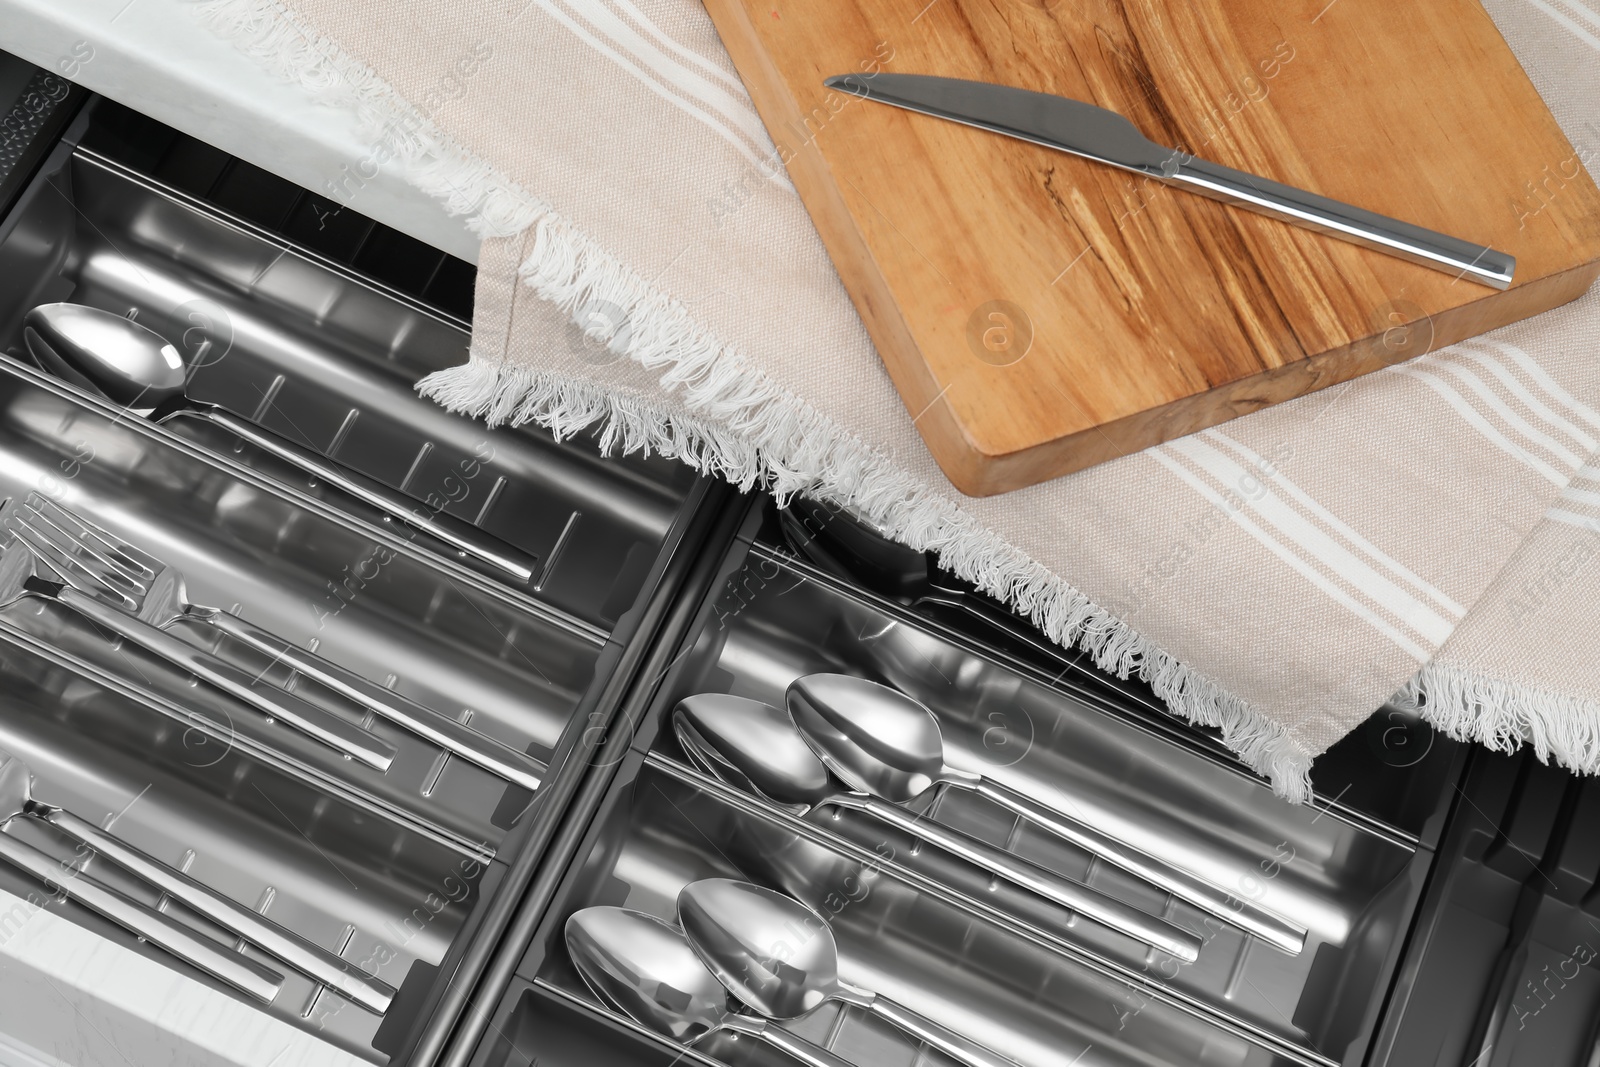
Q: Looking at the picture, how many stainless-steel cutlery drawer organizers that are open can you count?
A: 2